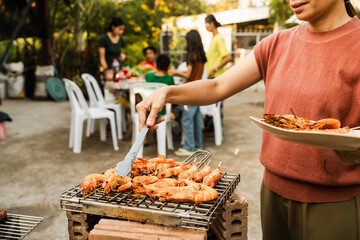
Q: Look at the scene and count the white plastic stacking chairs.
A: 4